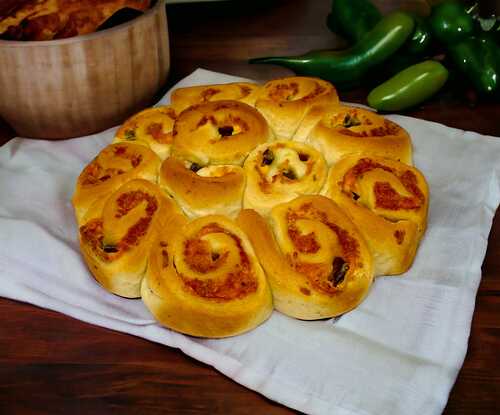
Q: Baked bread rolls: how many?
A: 12